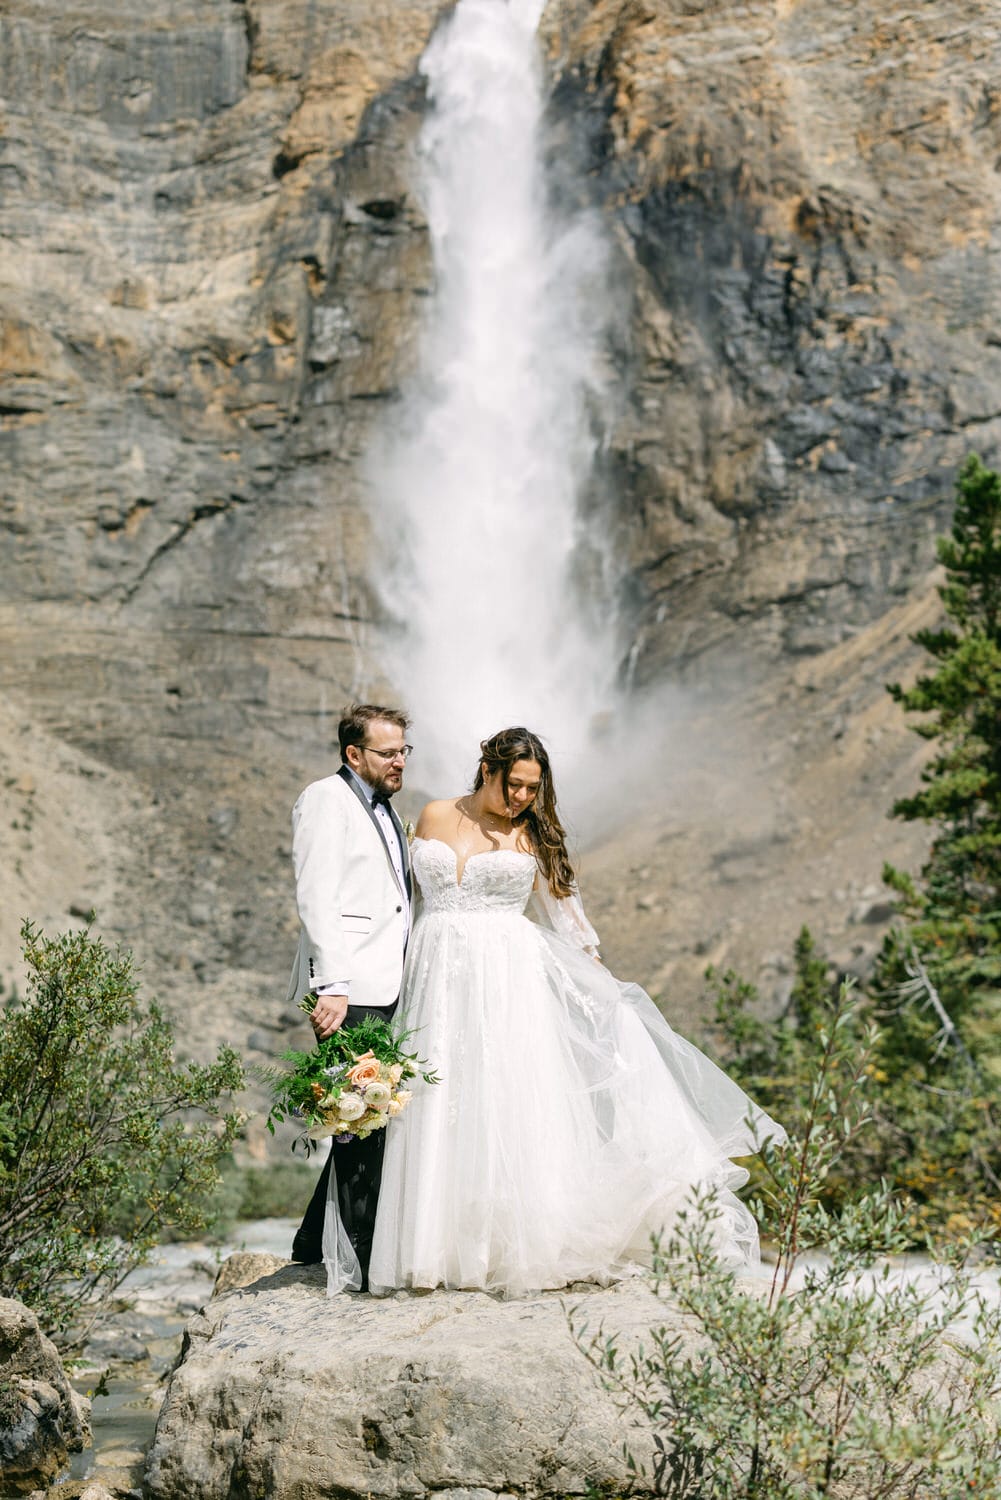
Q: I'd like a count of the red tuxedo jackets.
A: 0